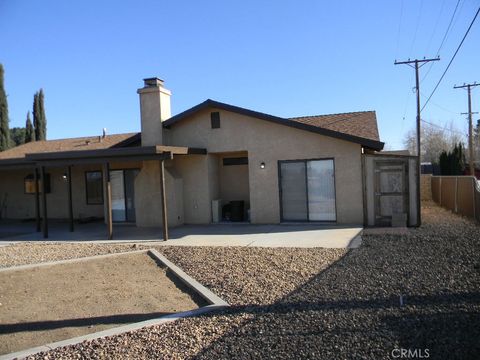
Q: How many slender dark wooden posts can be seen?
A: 5